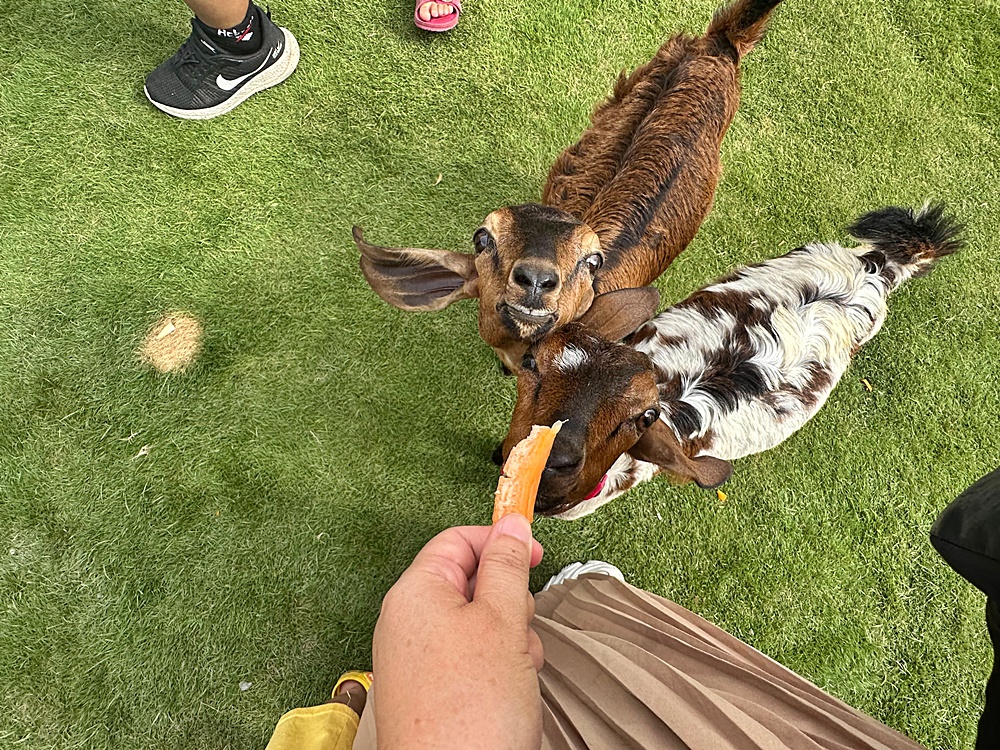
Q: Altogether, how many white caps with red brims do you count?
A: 0